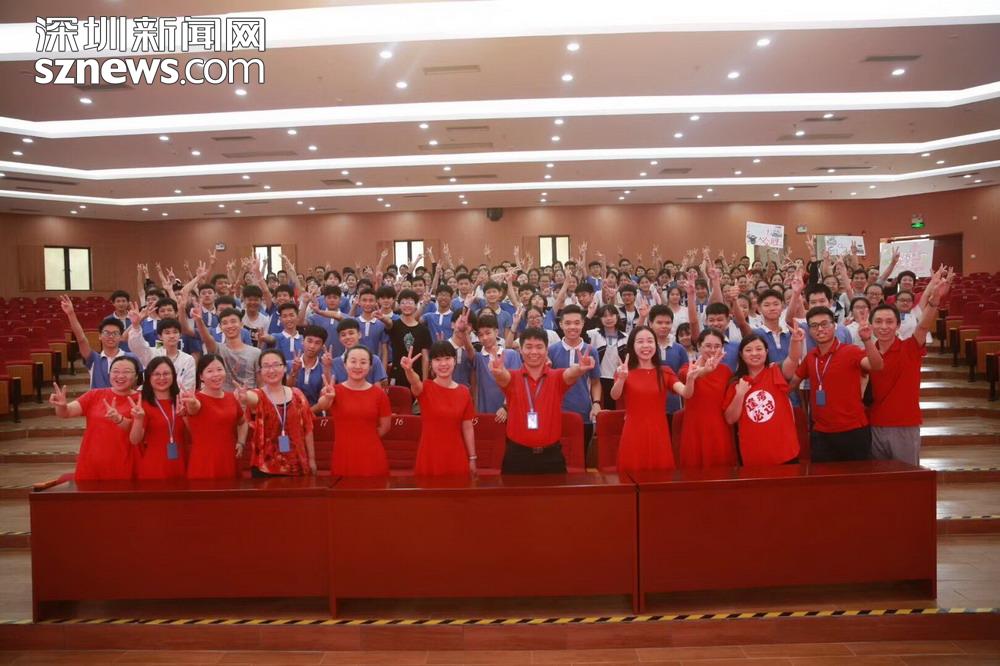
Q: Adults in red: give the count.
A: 12